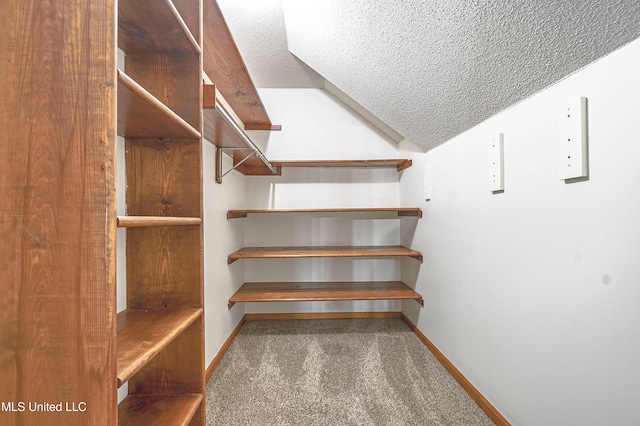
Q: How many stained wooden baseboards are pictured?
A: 3